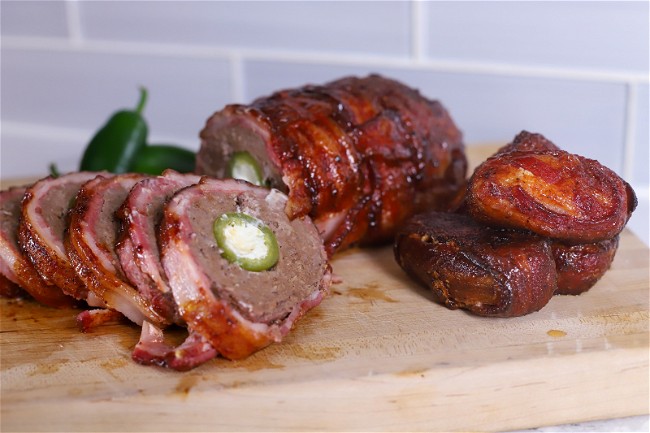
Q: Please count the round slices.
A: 5